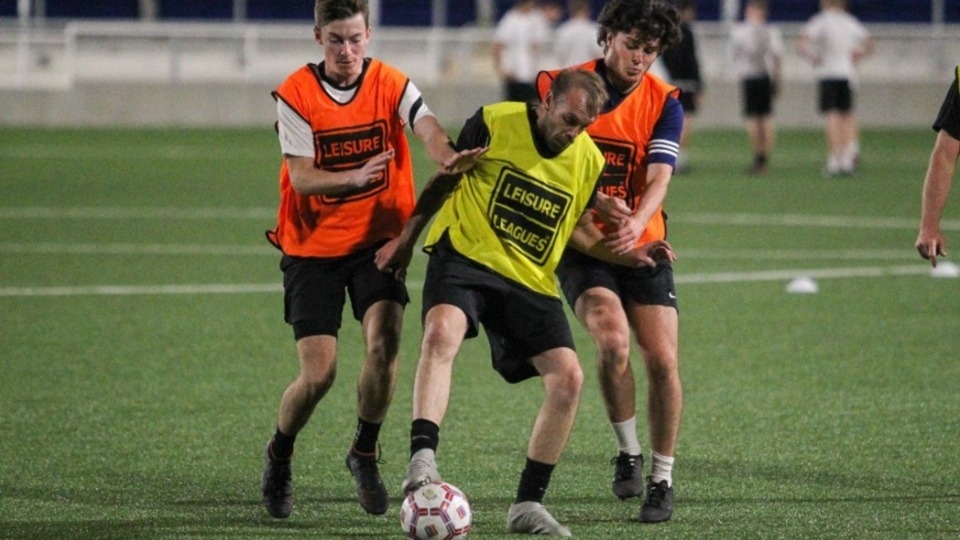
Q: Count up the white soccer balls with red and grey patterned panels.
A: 1